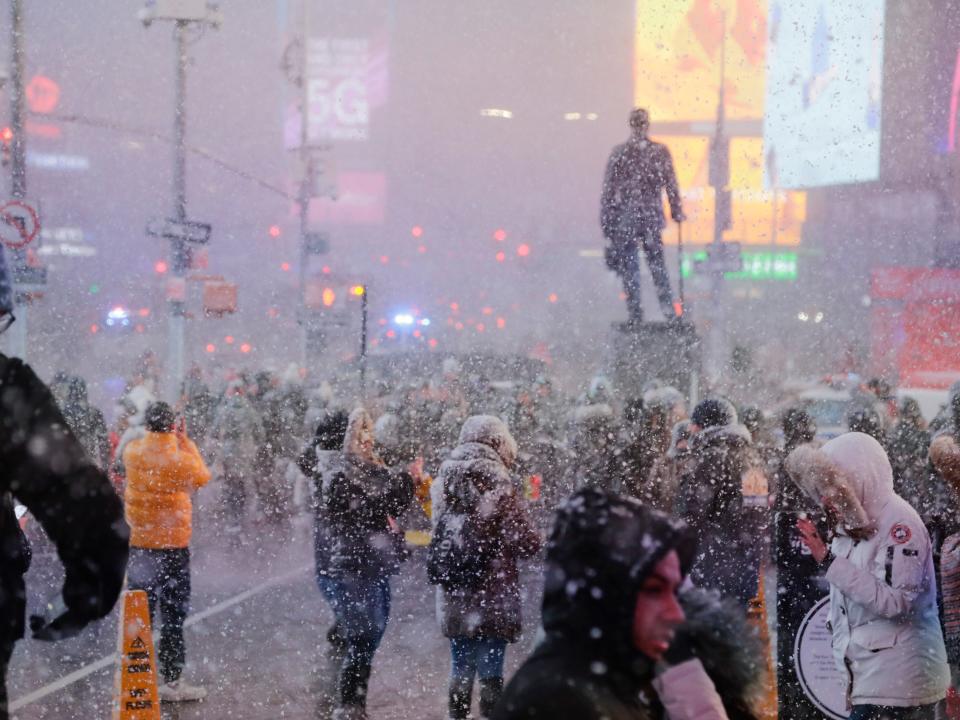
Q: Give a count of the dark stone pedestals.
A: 1